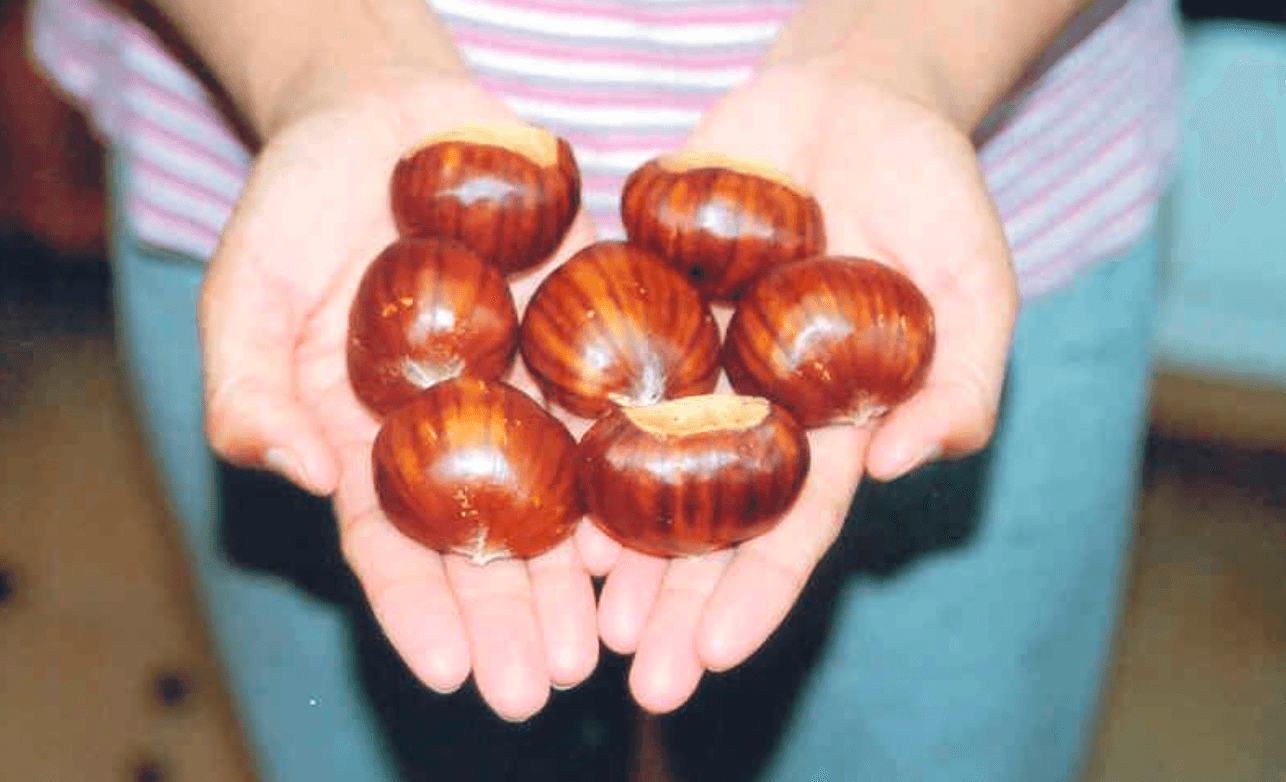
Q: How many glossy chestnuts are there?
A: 7